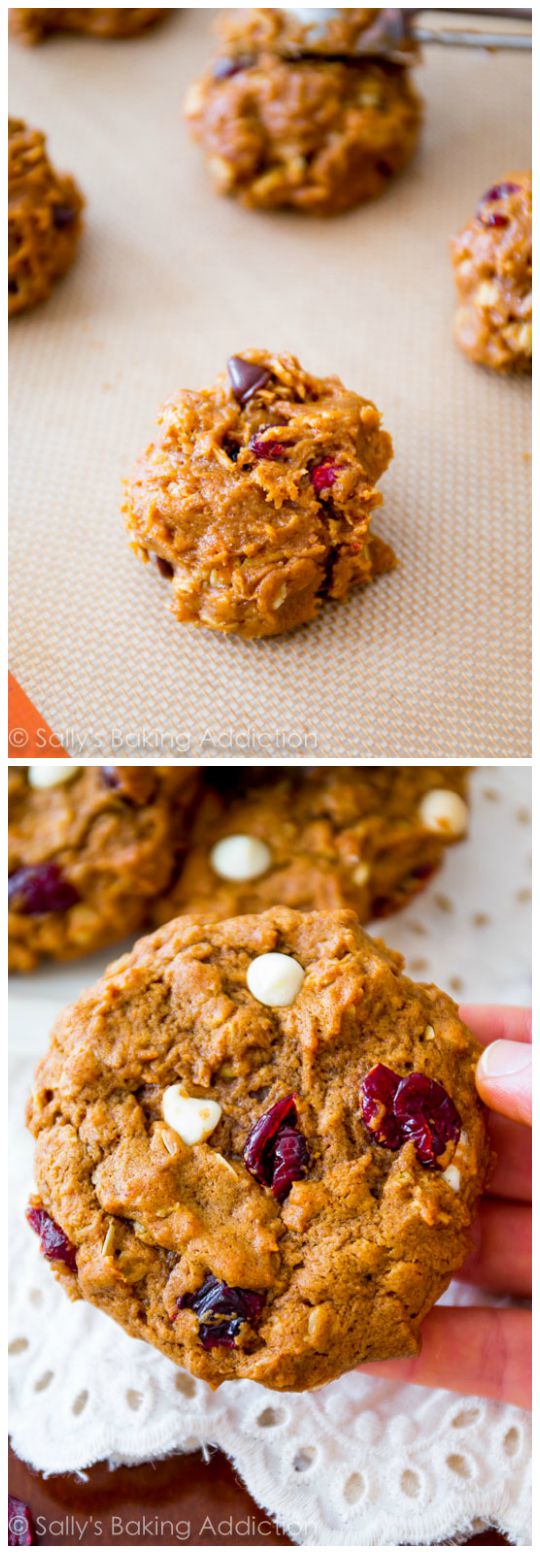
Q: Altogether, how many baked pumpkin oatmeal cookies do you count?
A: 3